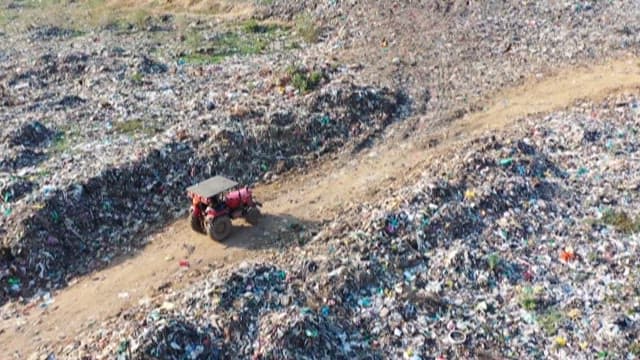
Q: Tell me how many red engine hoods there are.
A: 1